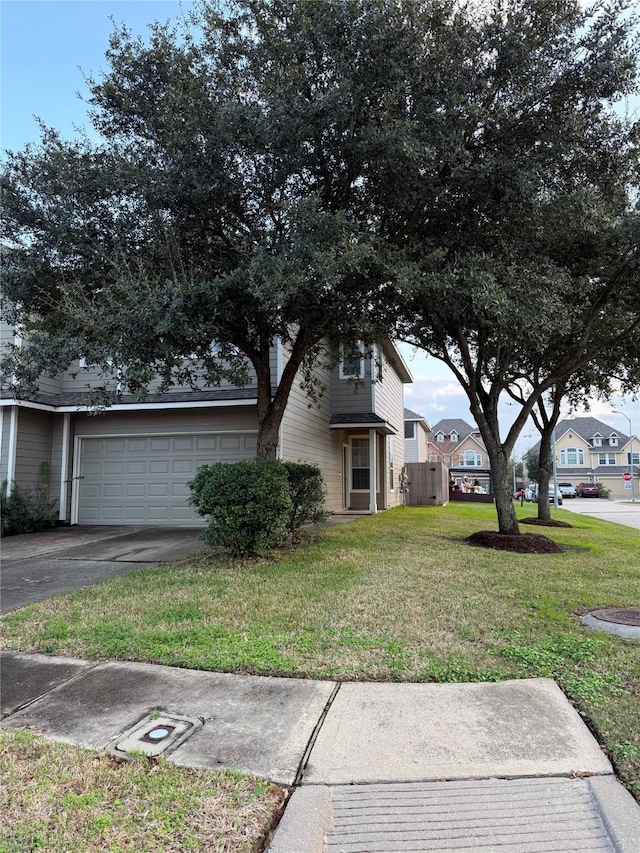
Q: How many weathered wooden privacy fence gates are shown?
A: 1